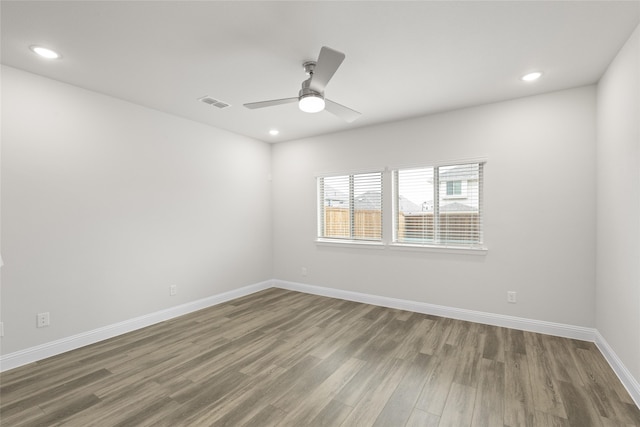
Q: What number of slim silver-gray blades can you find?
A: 3